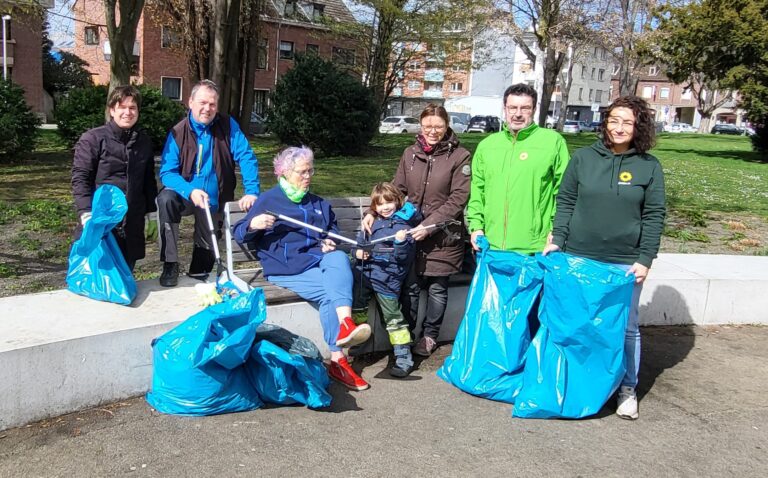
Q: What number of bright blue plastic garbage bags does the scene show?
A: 5